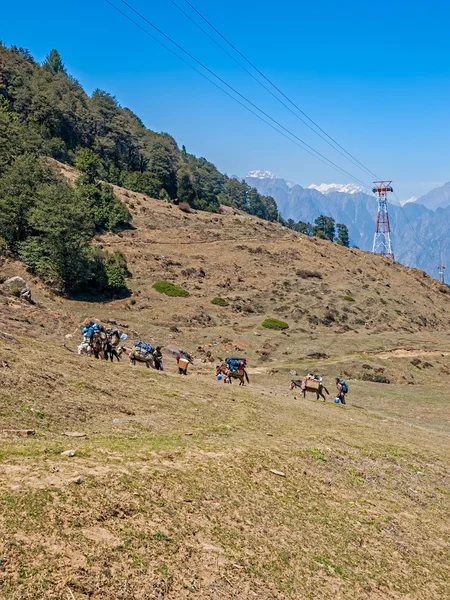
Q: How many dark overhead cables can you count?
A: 4